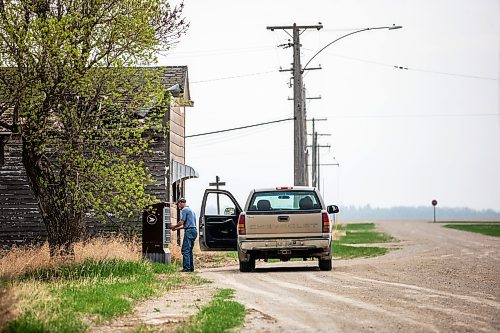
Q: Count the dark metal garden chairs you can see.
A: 0